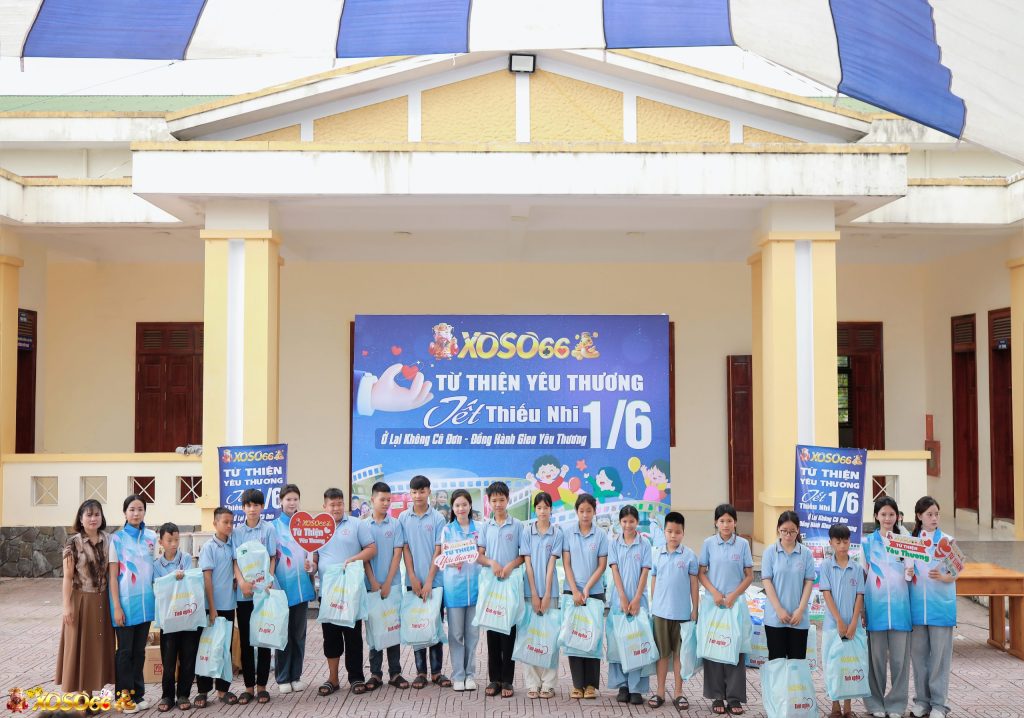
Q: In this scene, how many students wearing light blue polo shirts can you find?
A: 14